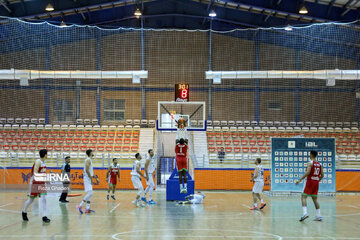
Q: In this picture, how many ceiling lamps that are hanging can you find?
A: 6